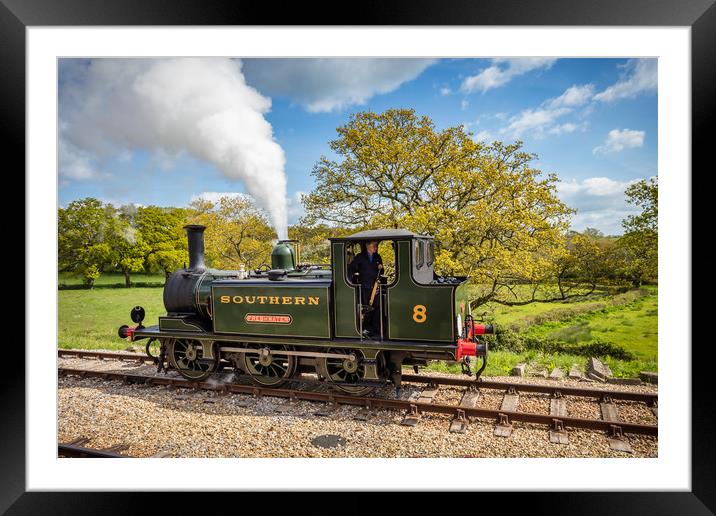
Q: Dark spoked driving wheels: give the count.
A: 3